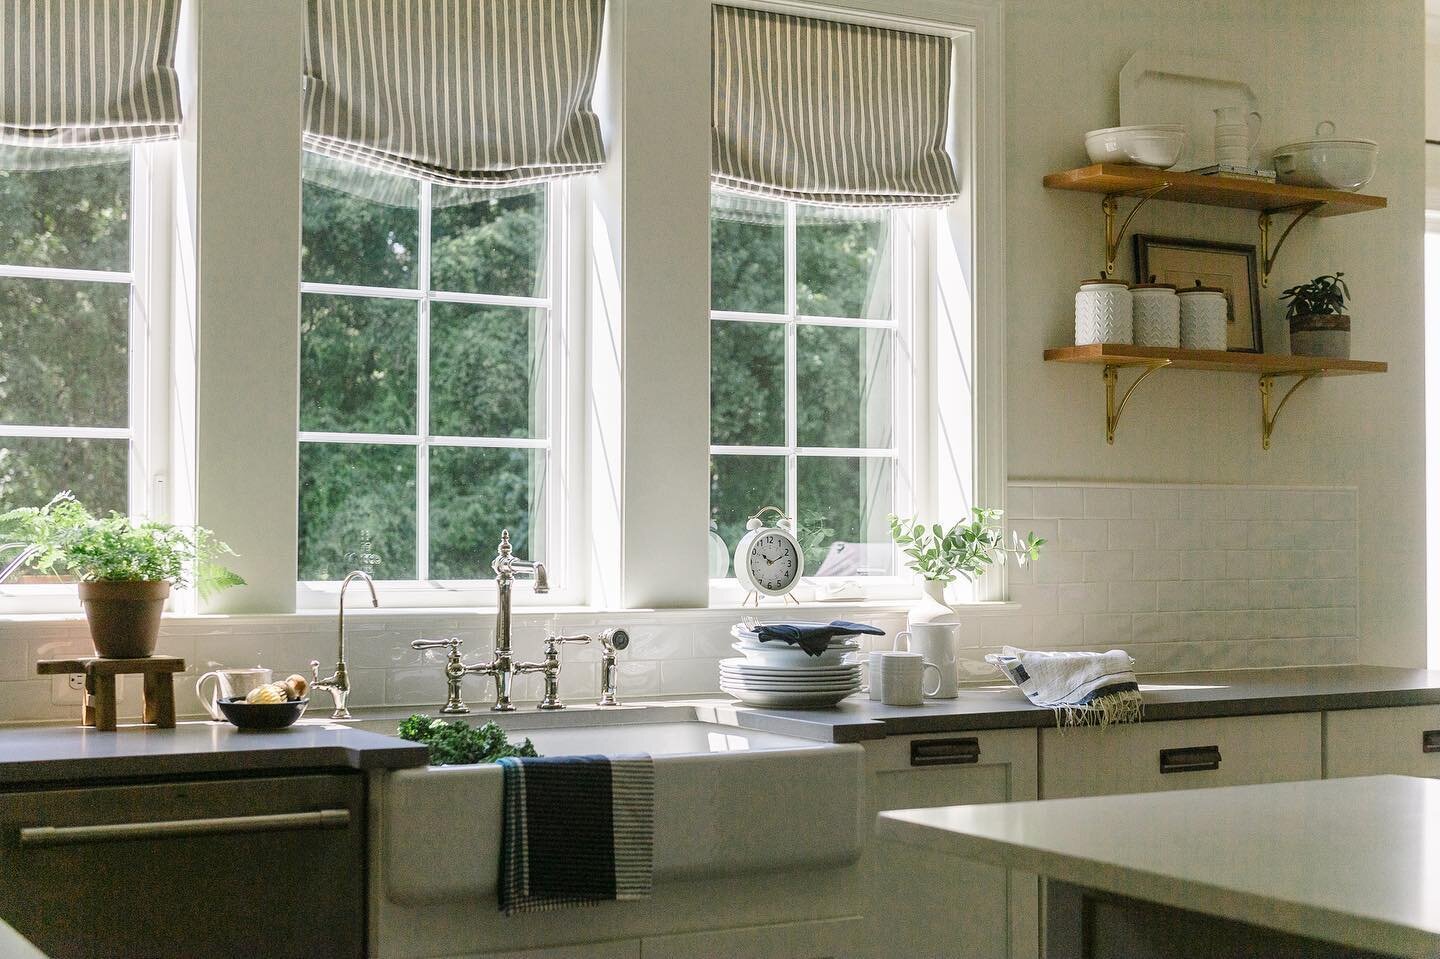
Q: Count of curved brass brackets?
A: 4